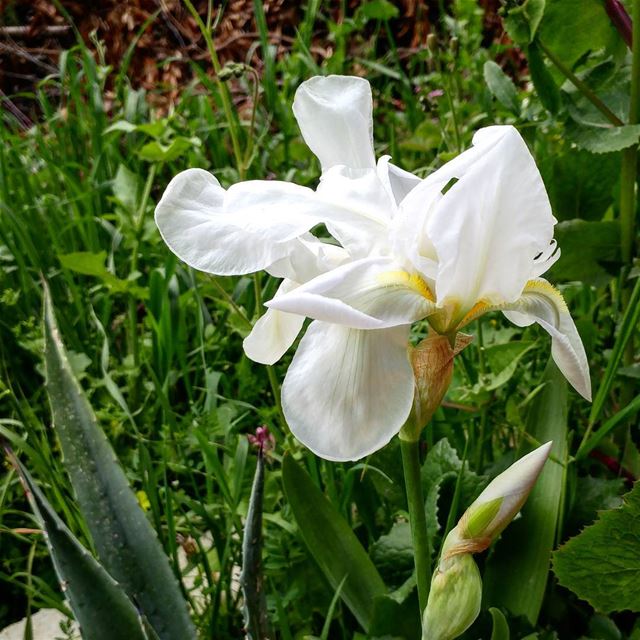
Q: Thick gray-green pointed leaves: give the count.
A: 3